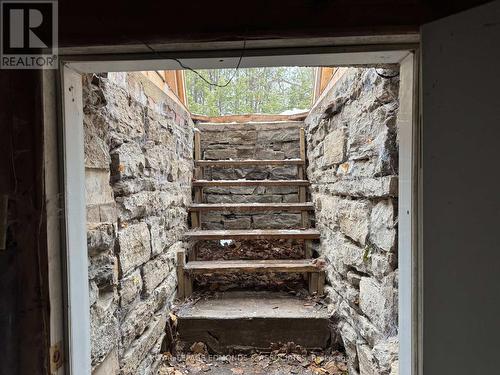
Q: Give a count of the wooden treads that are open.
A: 5